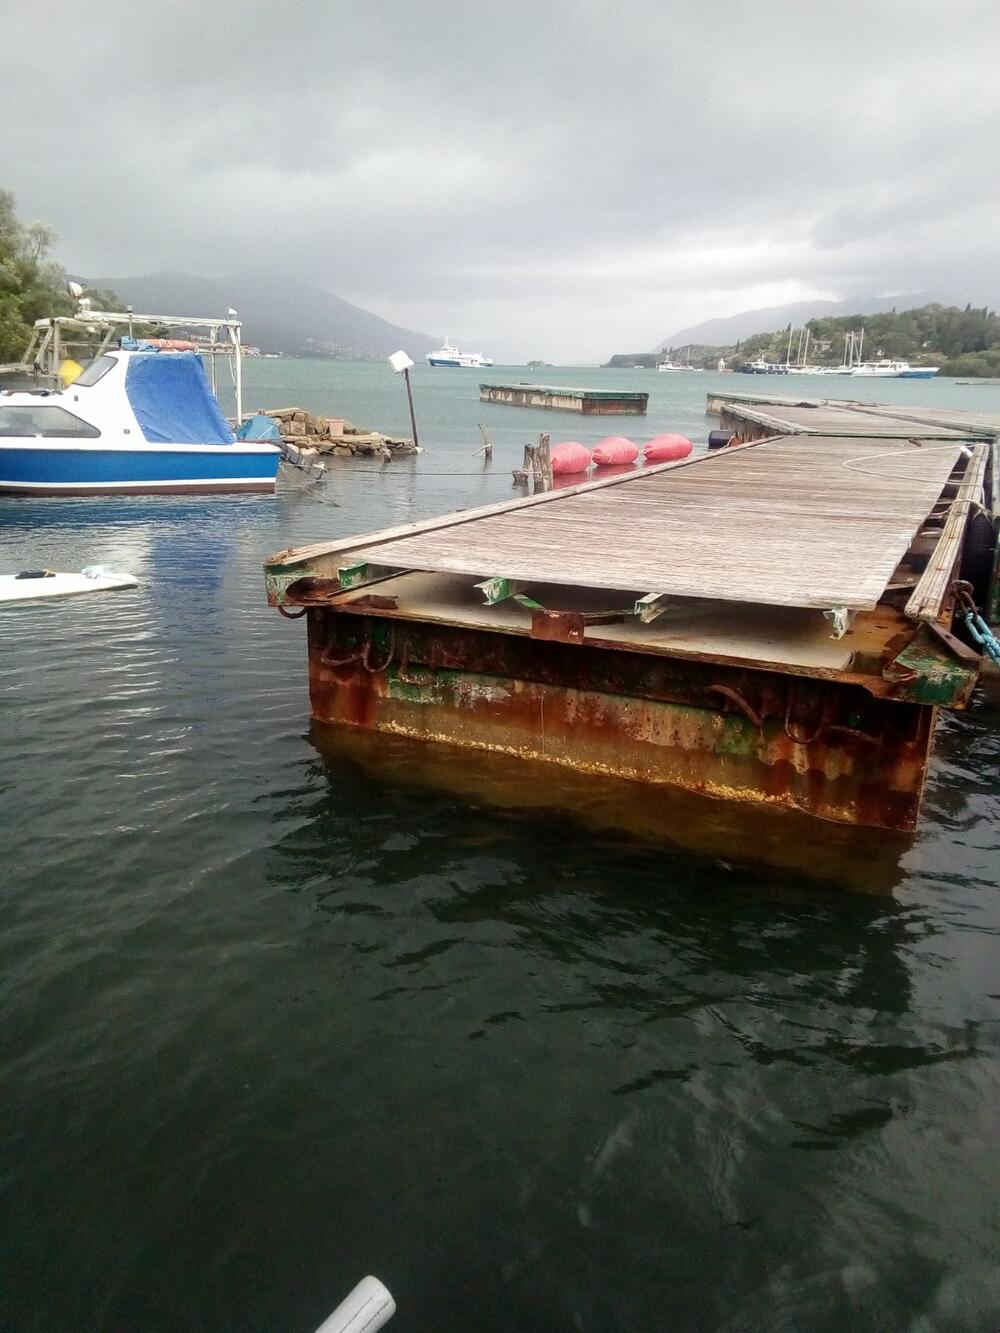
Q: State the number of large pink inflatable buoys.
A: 3